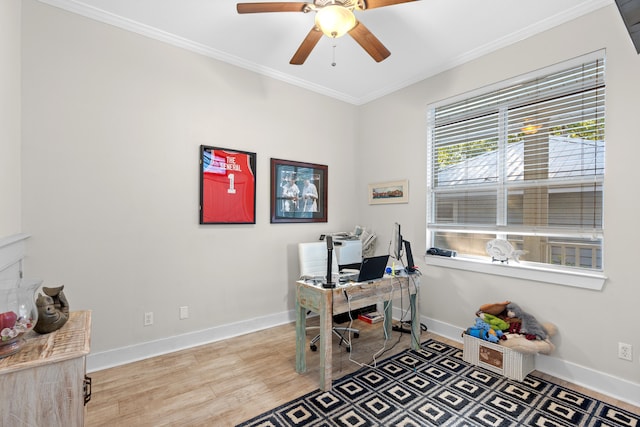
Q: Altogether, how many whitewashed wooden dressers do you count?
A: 1